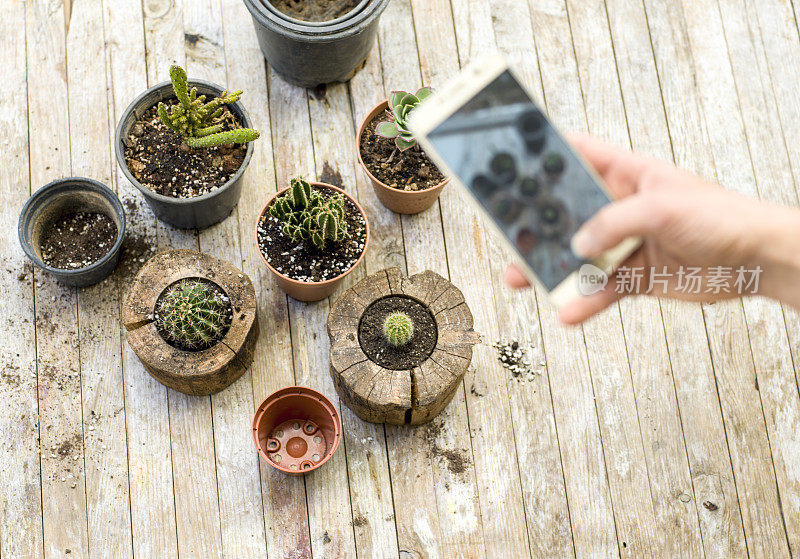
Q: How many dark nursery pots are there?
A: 3